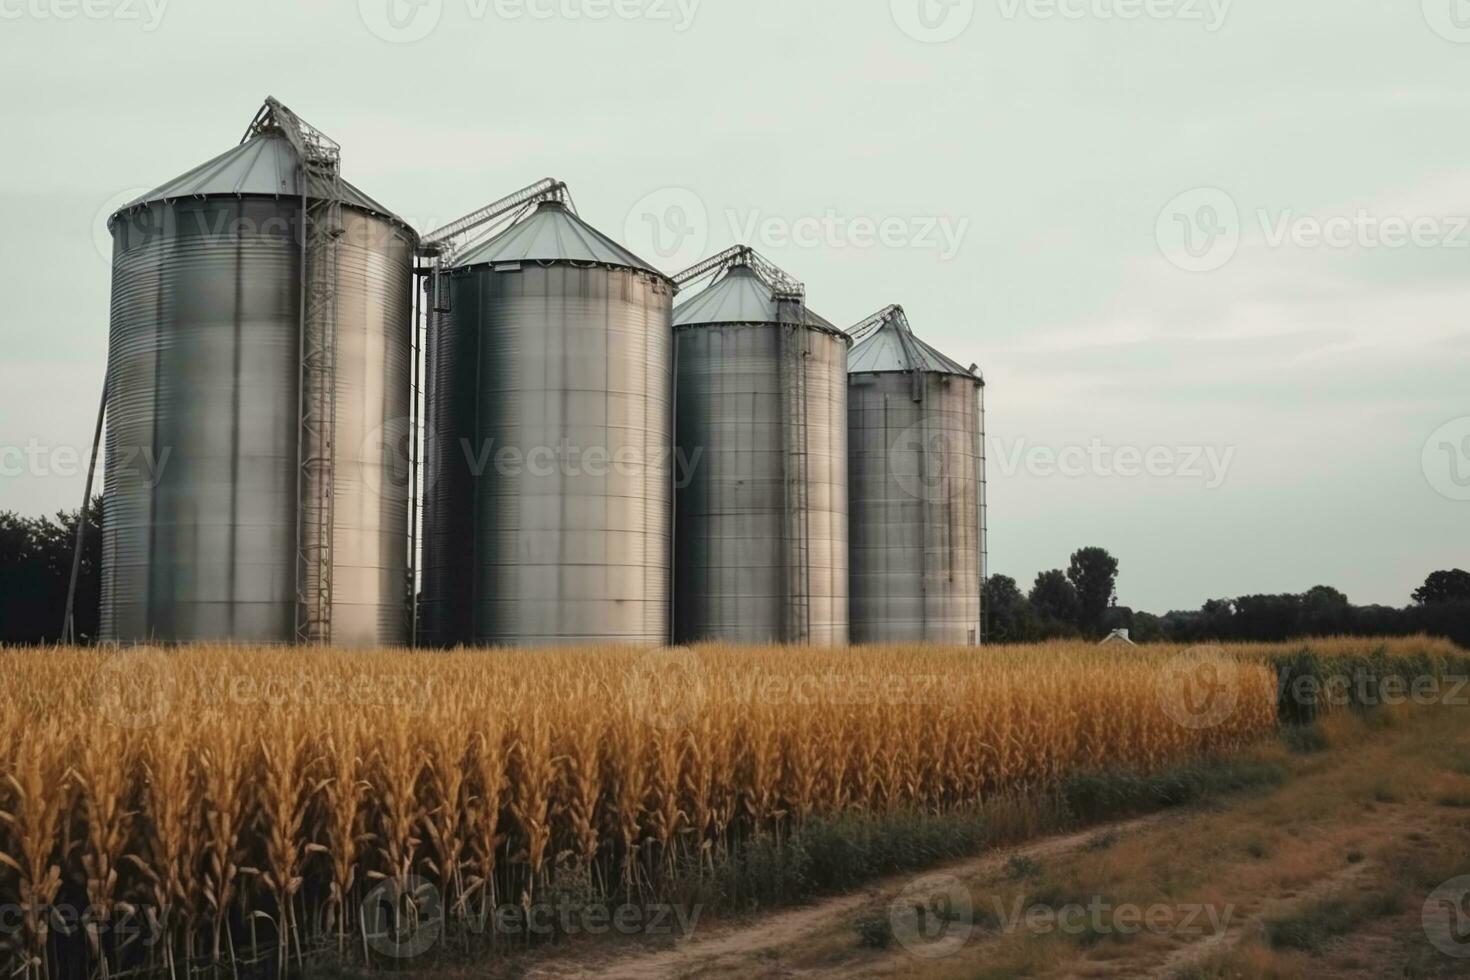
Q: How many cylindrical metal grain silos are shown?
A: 4